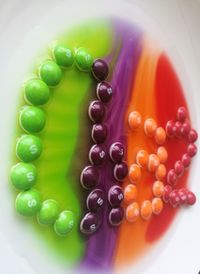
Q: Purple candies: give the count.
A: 12